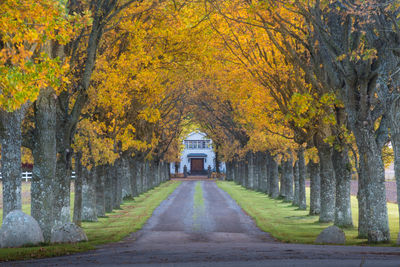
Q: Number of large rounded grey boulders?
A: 3